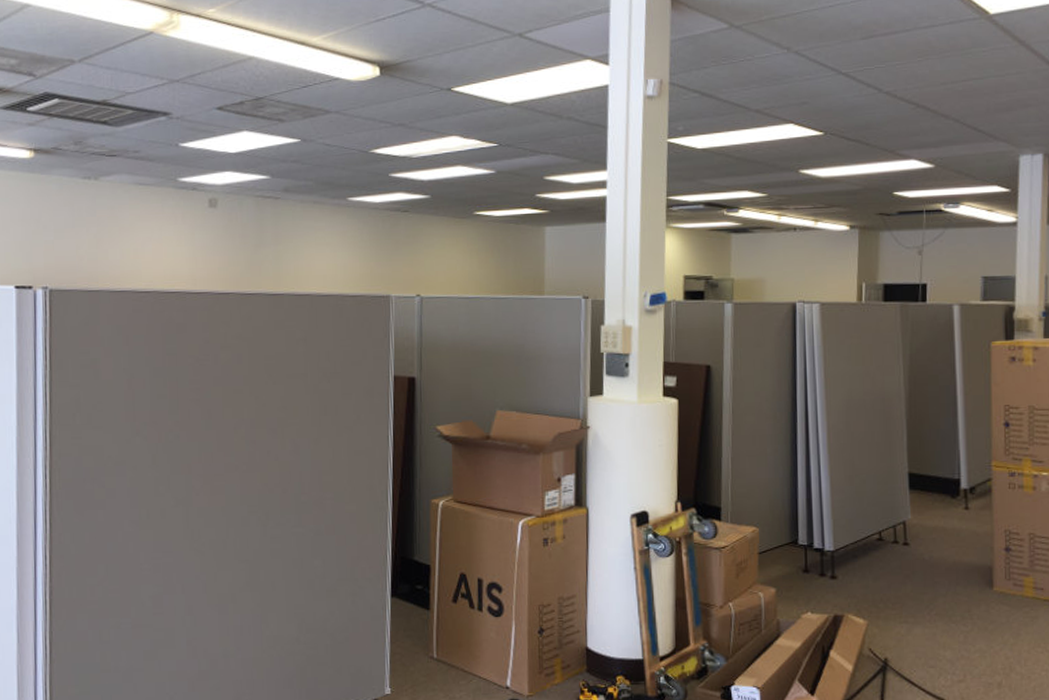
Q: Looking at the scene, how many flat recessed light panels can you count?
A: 15